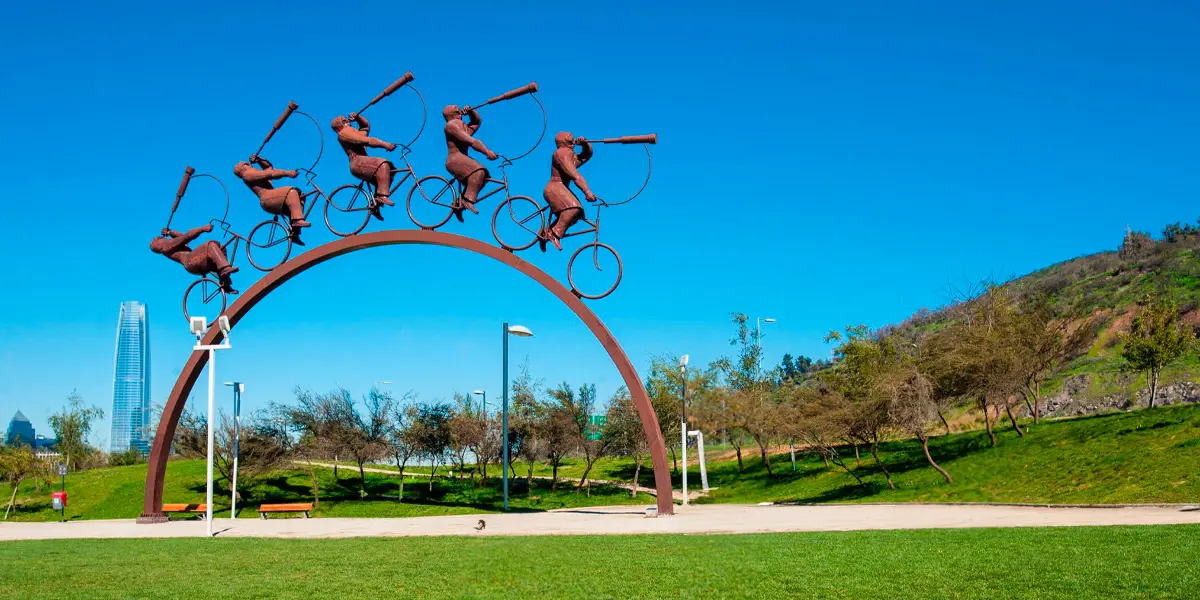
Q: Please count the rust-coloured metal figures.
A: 5